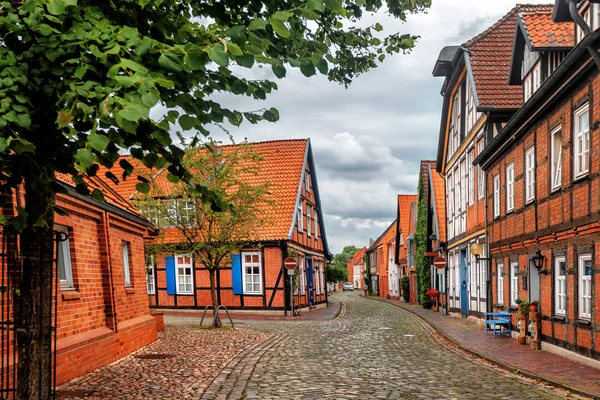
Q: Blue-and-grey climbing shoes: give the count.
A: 0